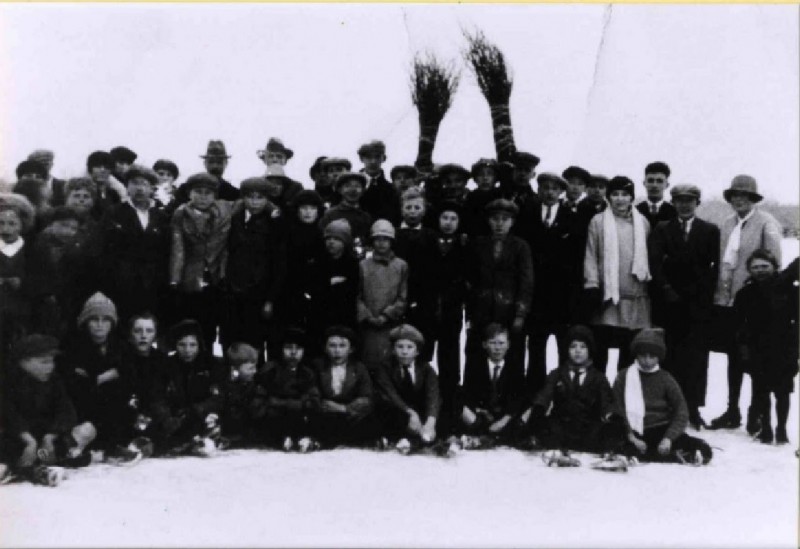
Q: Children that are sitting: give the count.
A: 11